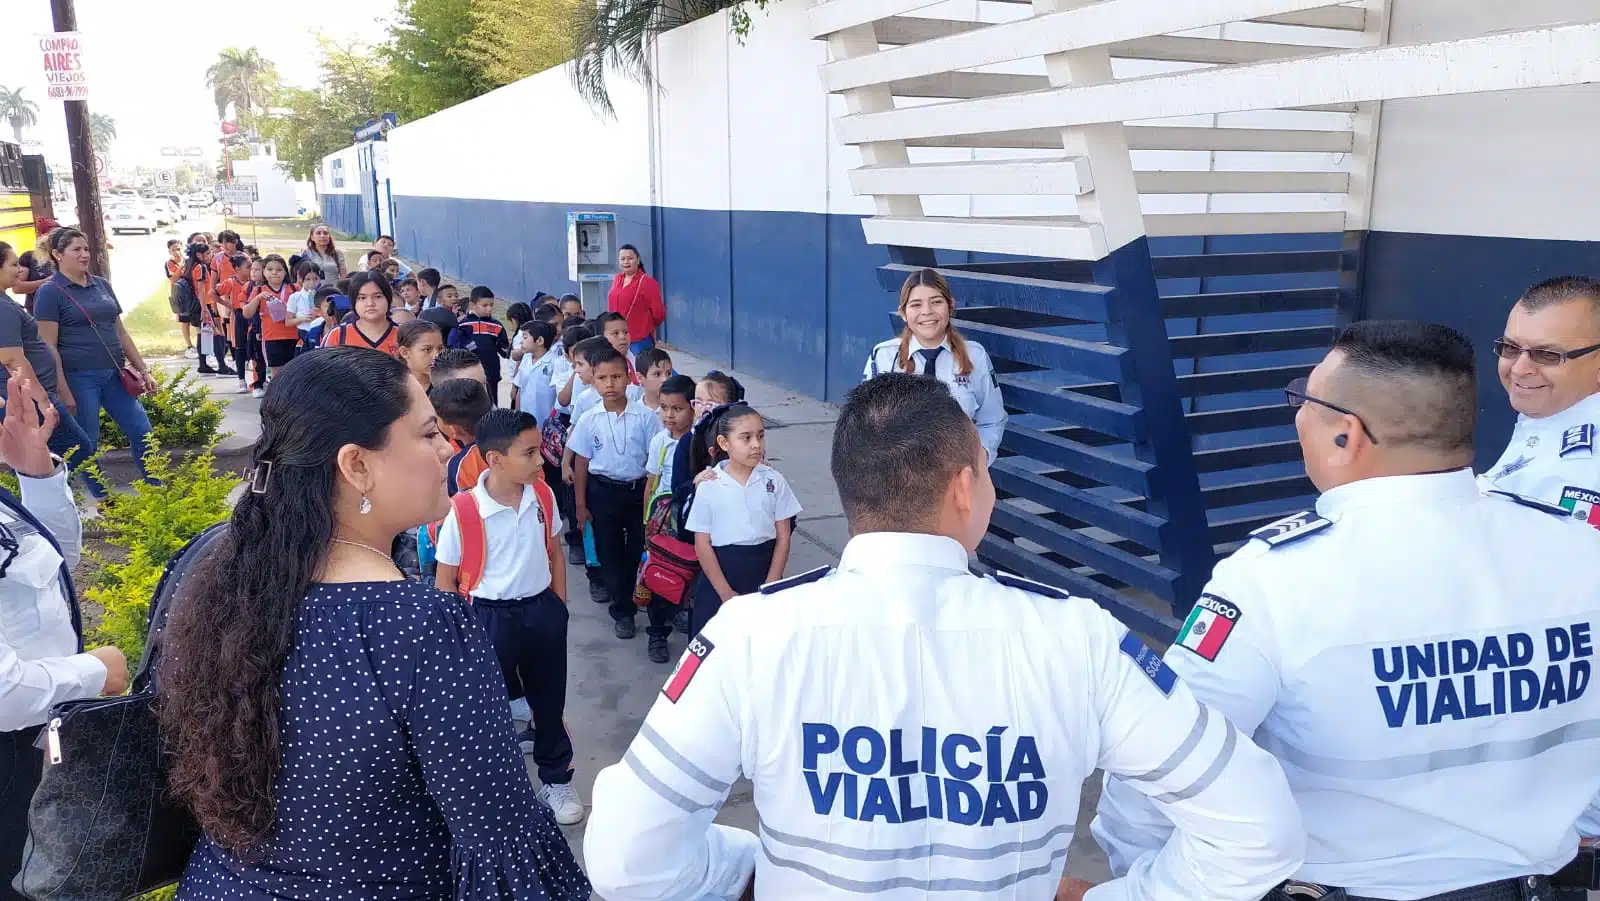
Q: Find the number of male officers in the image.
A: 3